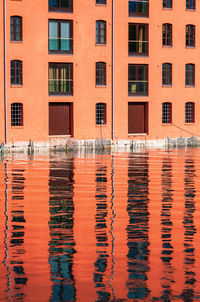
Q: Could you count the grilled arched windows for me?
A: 4